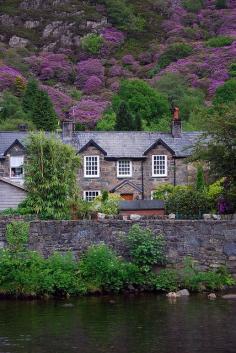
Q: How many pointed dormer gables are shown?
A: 3